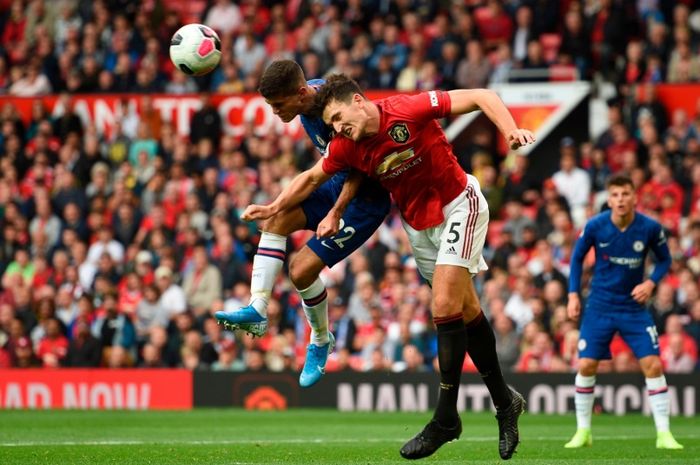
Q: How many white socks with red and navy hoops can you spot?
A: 4